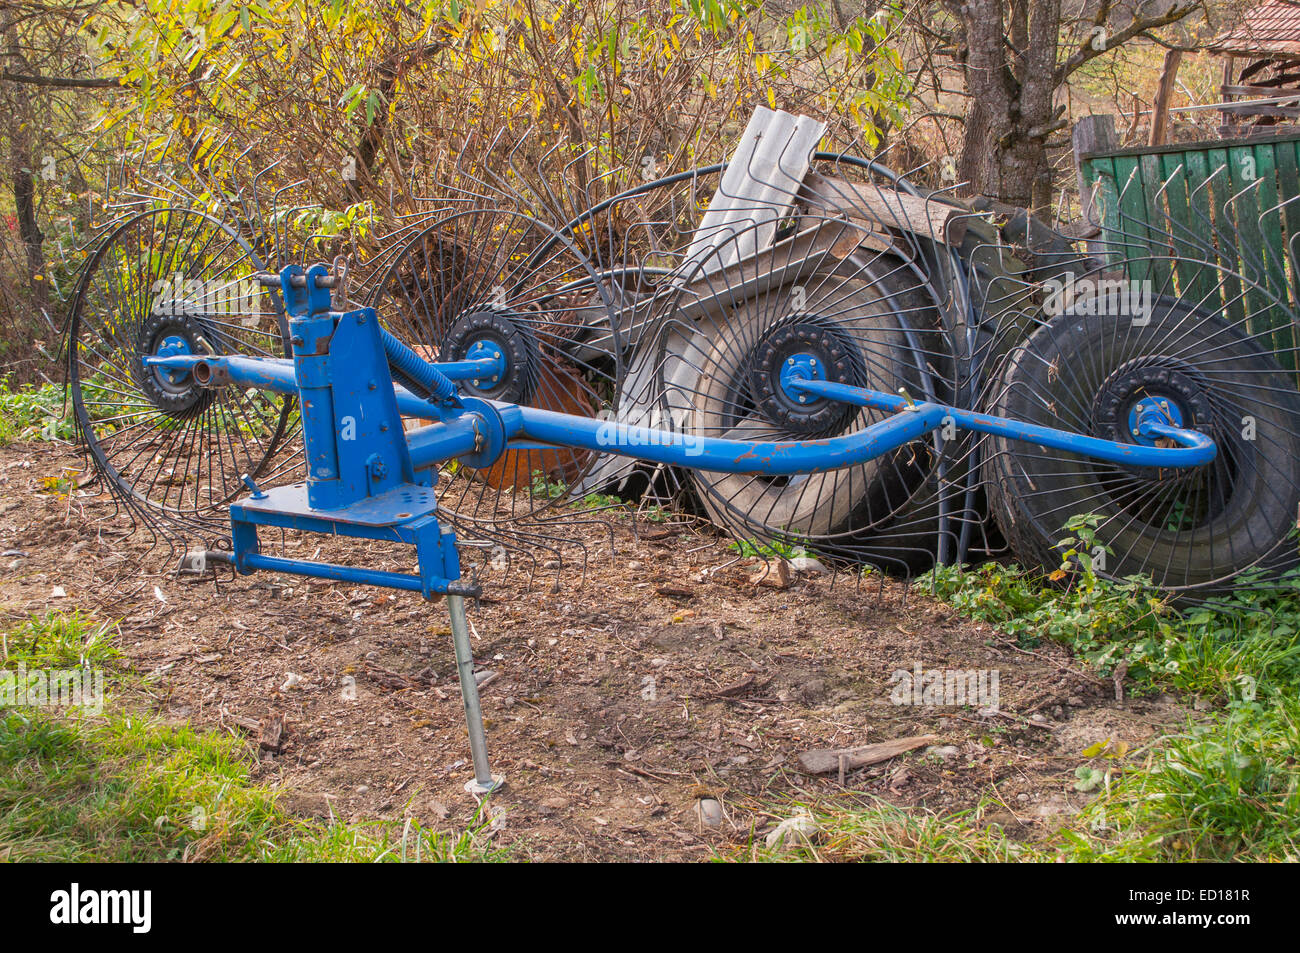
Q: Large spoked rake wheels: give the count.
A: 4